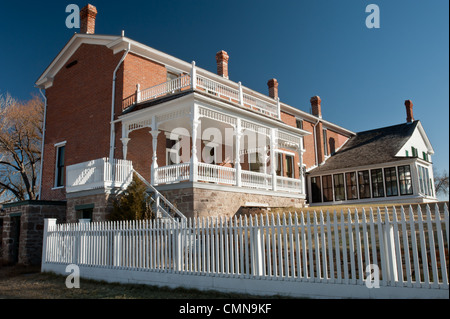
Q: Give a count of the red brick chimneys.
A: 5